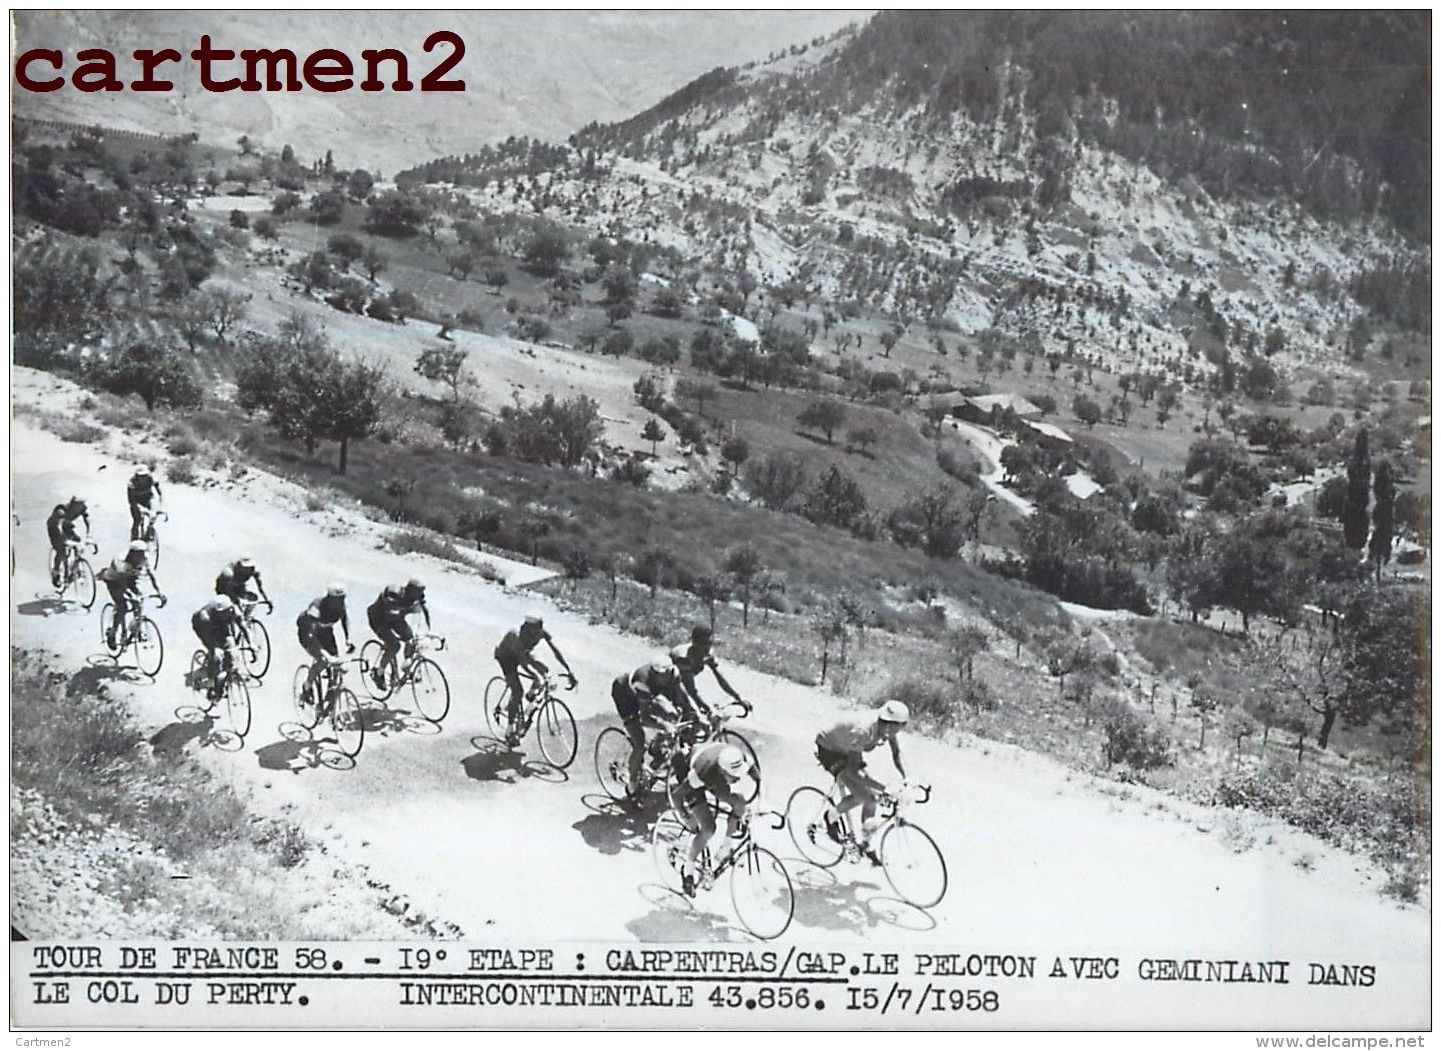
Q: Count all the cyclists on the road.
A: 12